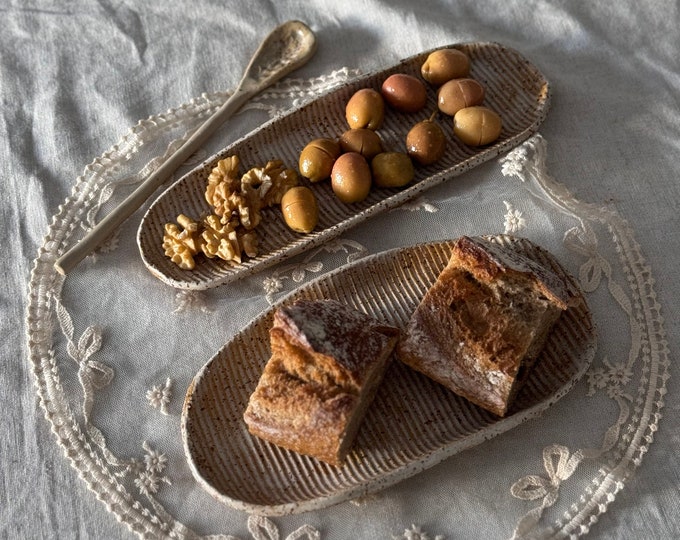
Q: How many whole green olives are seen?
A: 11